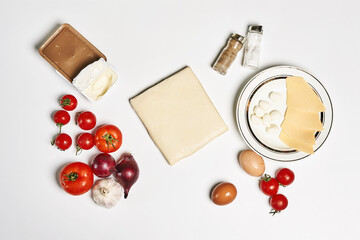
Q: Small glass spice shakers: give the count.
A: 2